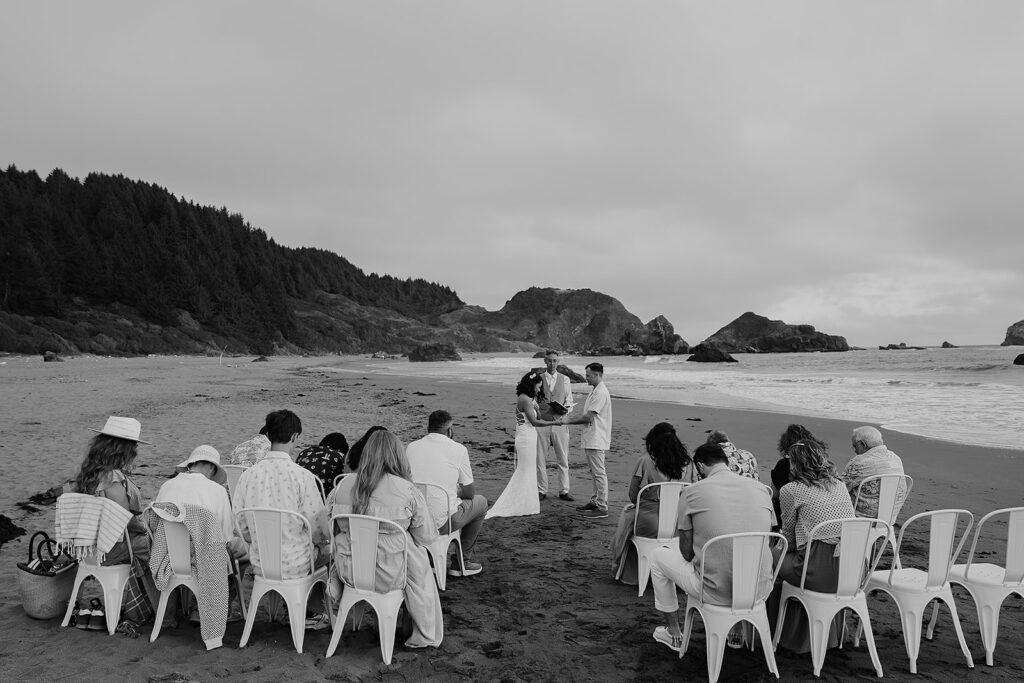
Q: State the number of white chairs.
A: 15